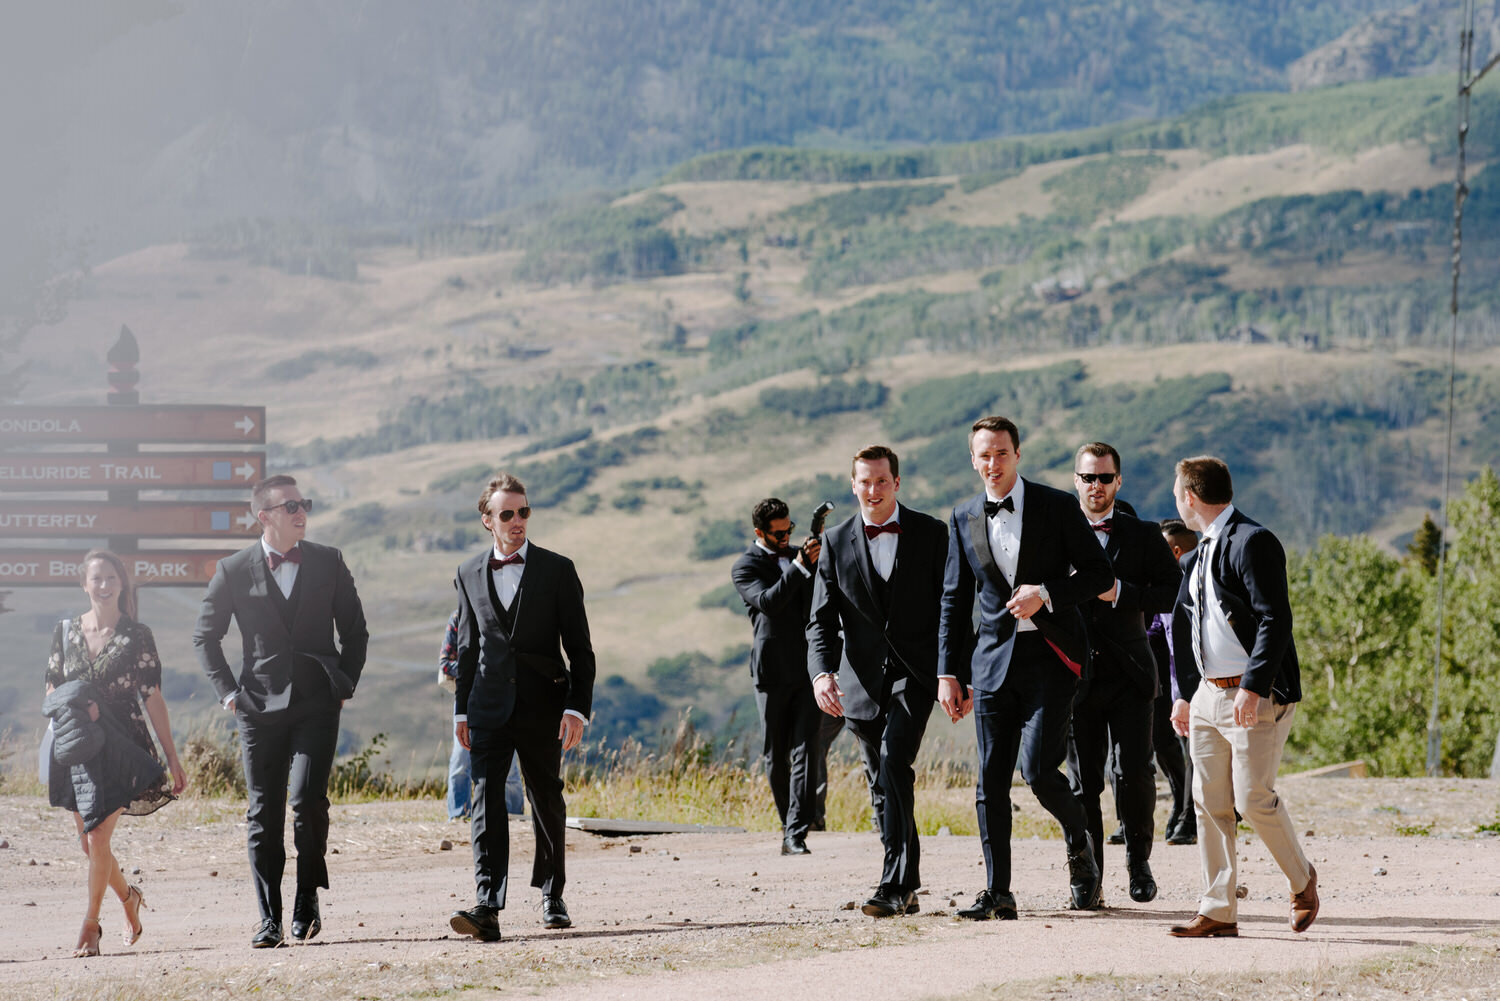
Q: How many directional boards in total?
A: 4